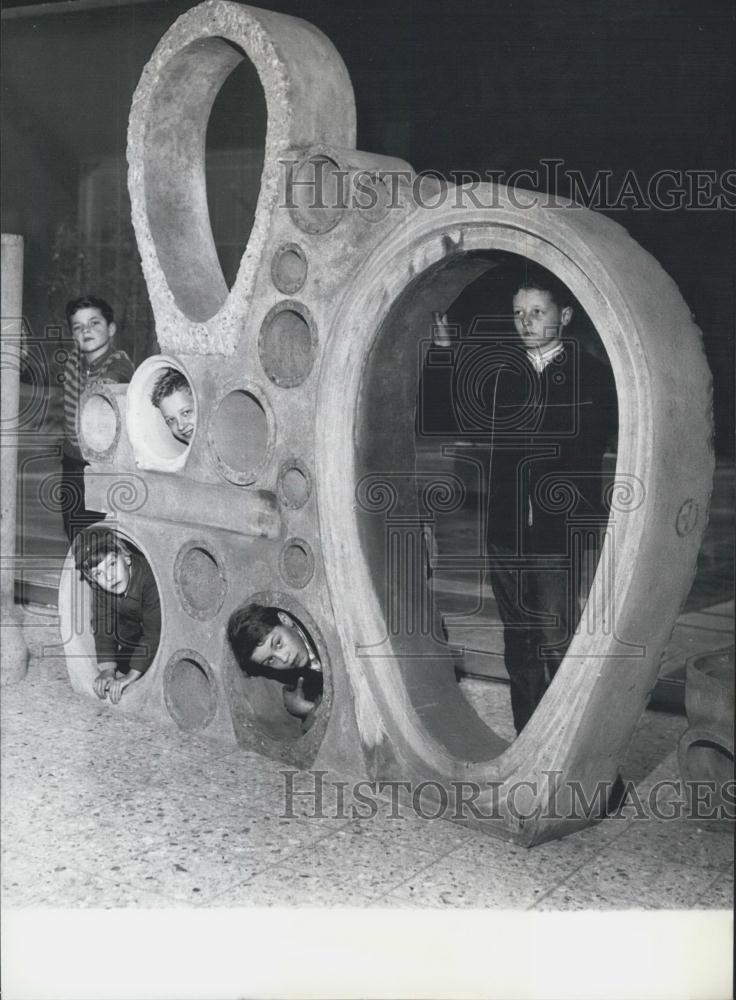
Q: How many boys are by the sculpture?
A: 5